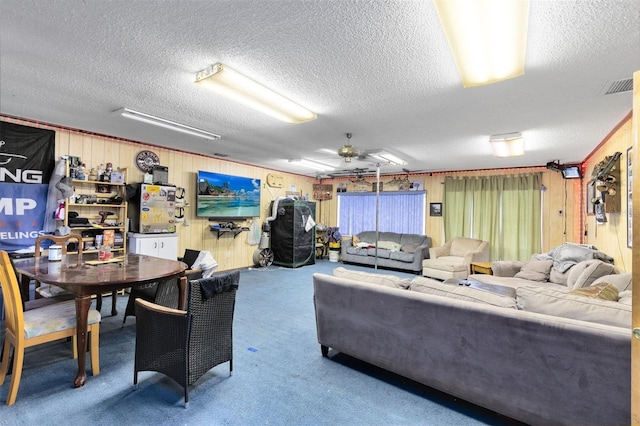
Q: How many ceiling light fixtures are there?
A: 6